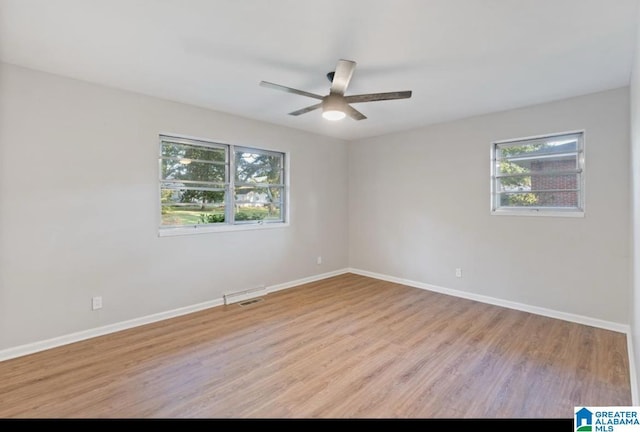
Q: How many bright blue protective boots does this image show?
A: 0